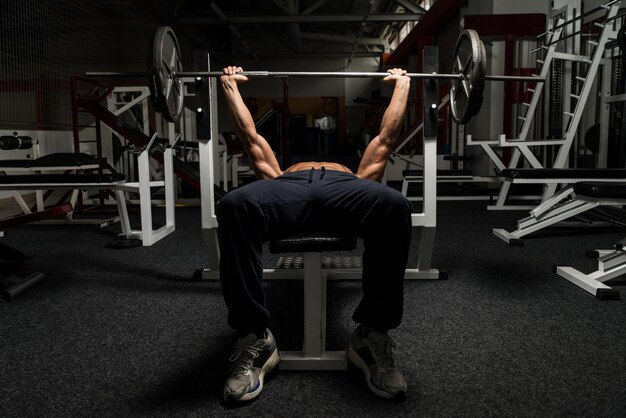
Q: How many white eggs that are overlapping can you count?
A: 0